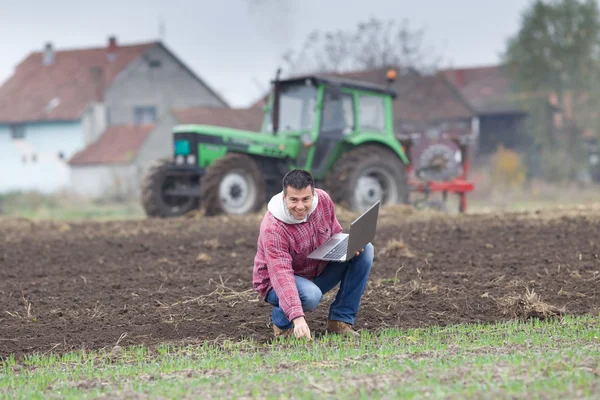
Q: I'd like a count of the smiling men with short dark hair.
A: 1